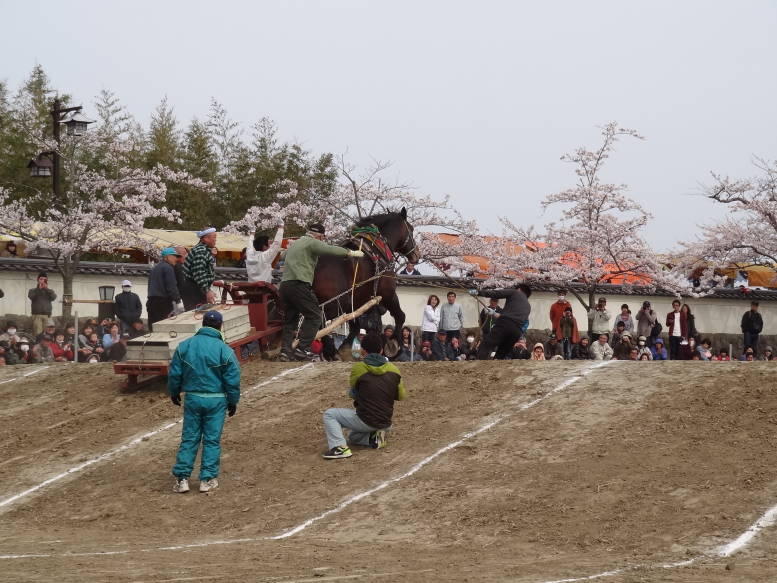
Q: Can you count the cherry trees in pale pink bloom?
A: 4